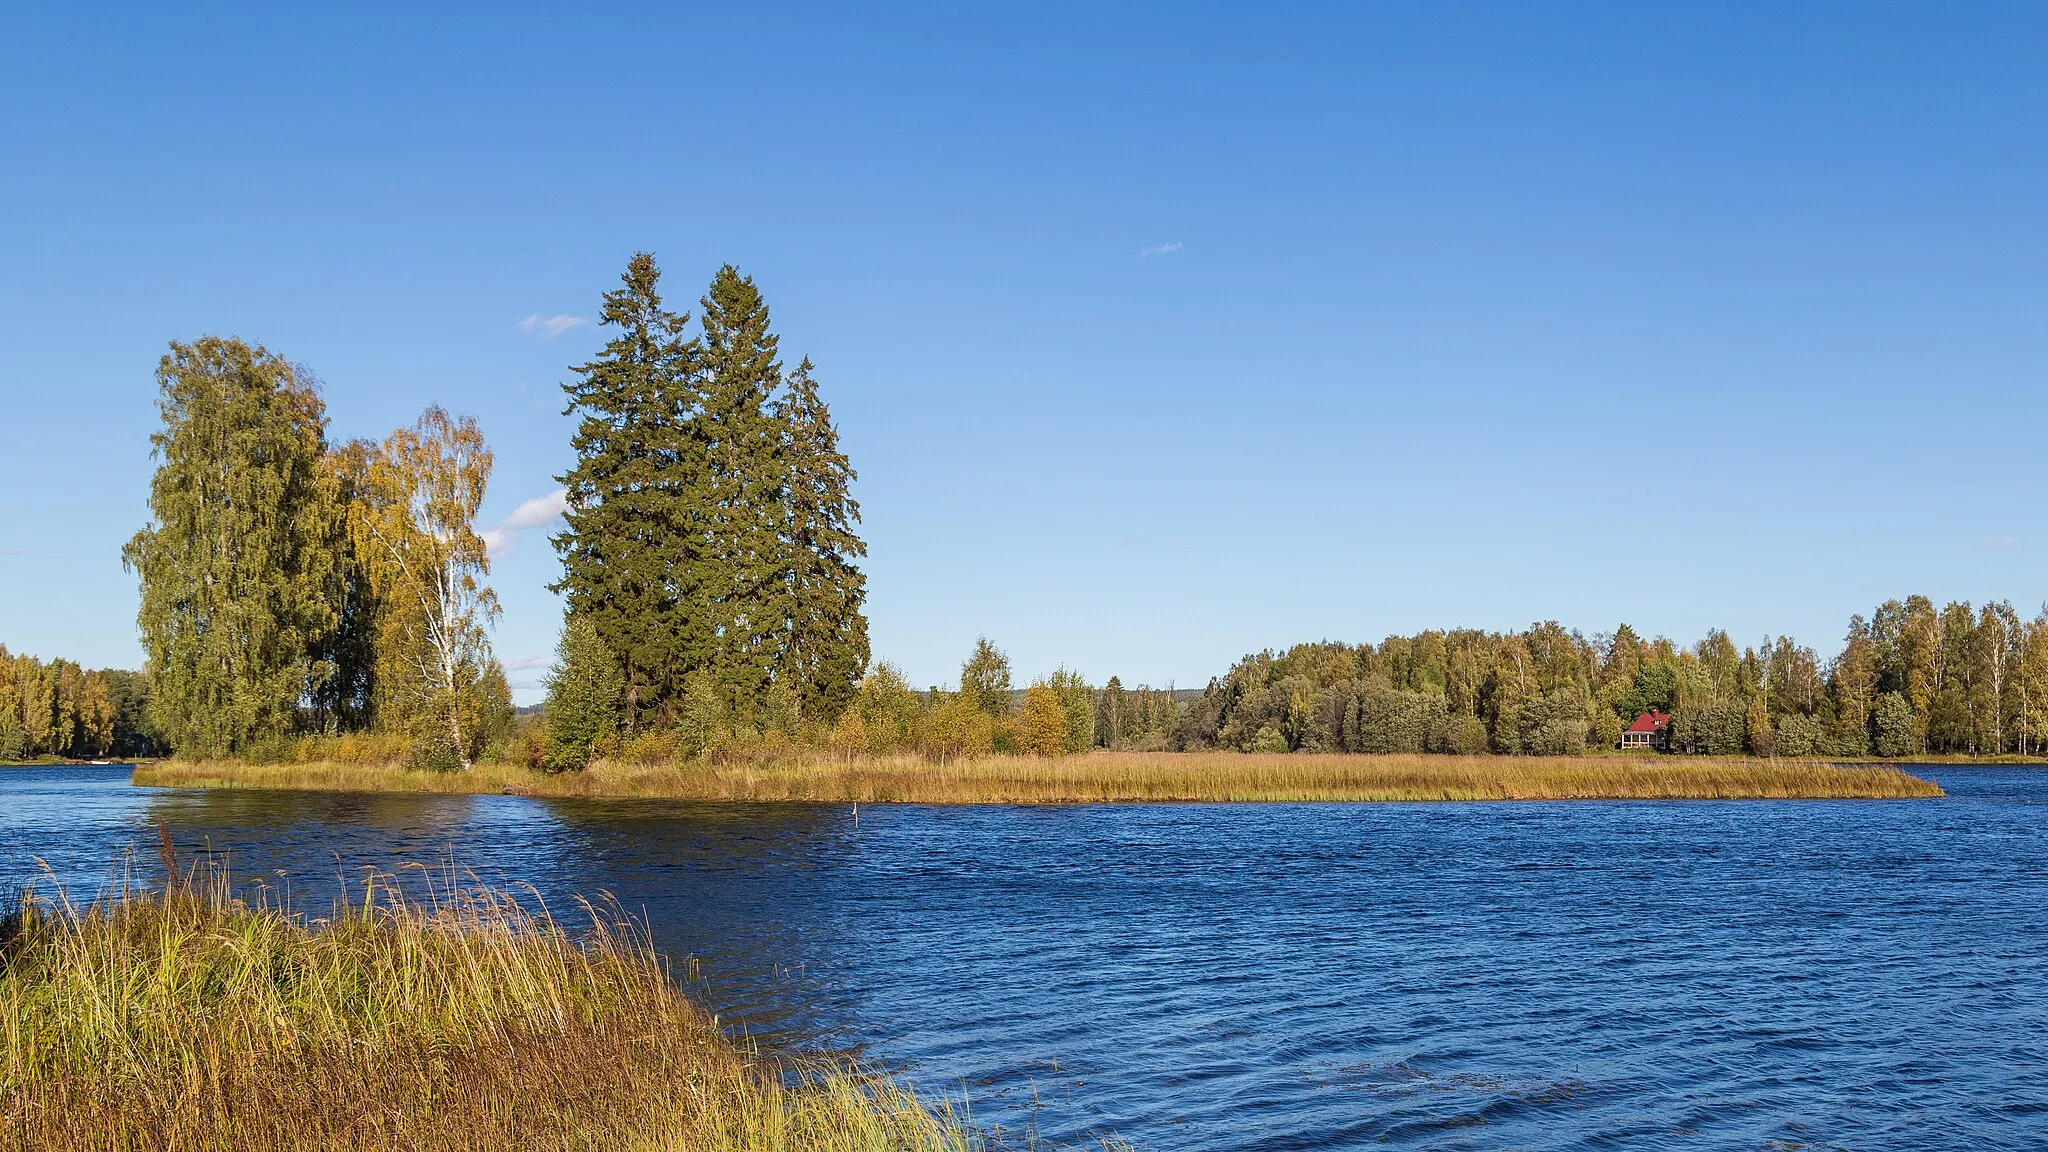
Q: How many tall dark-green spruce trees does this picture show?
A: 3